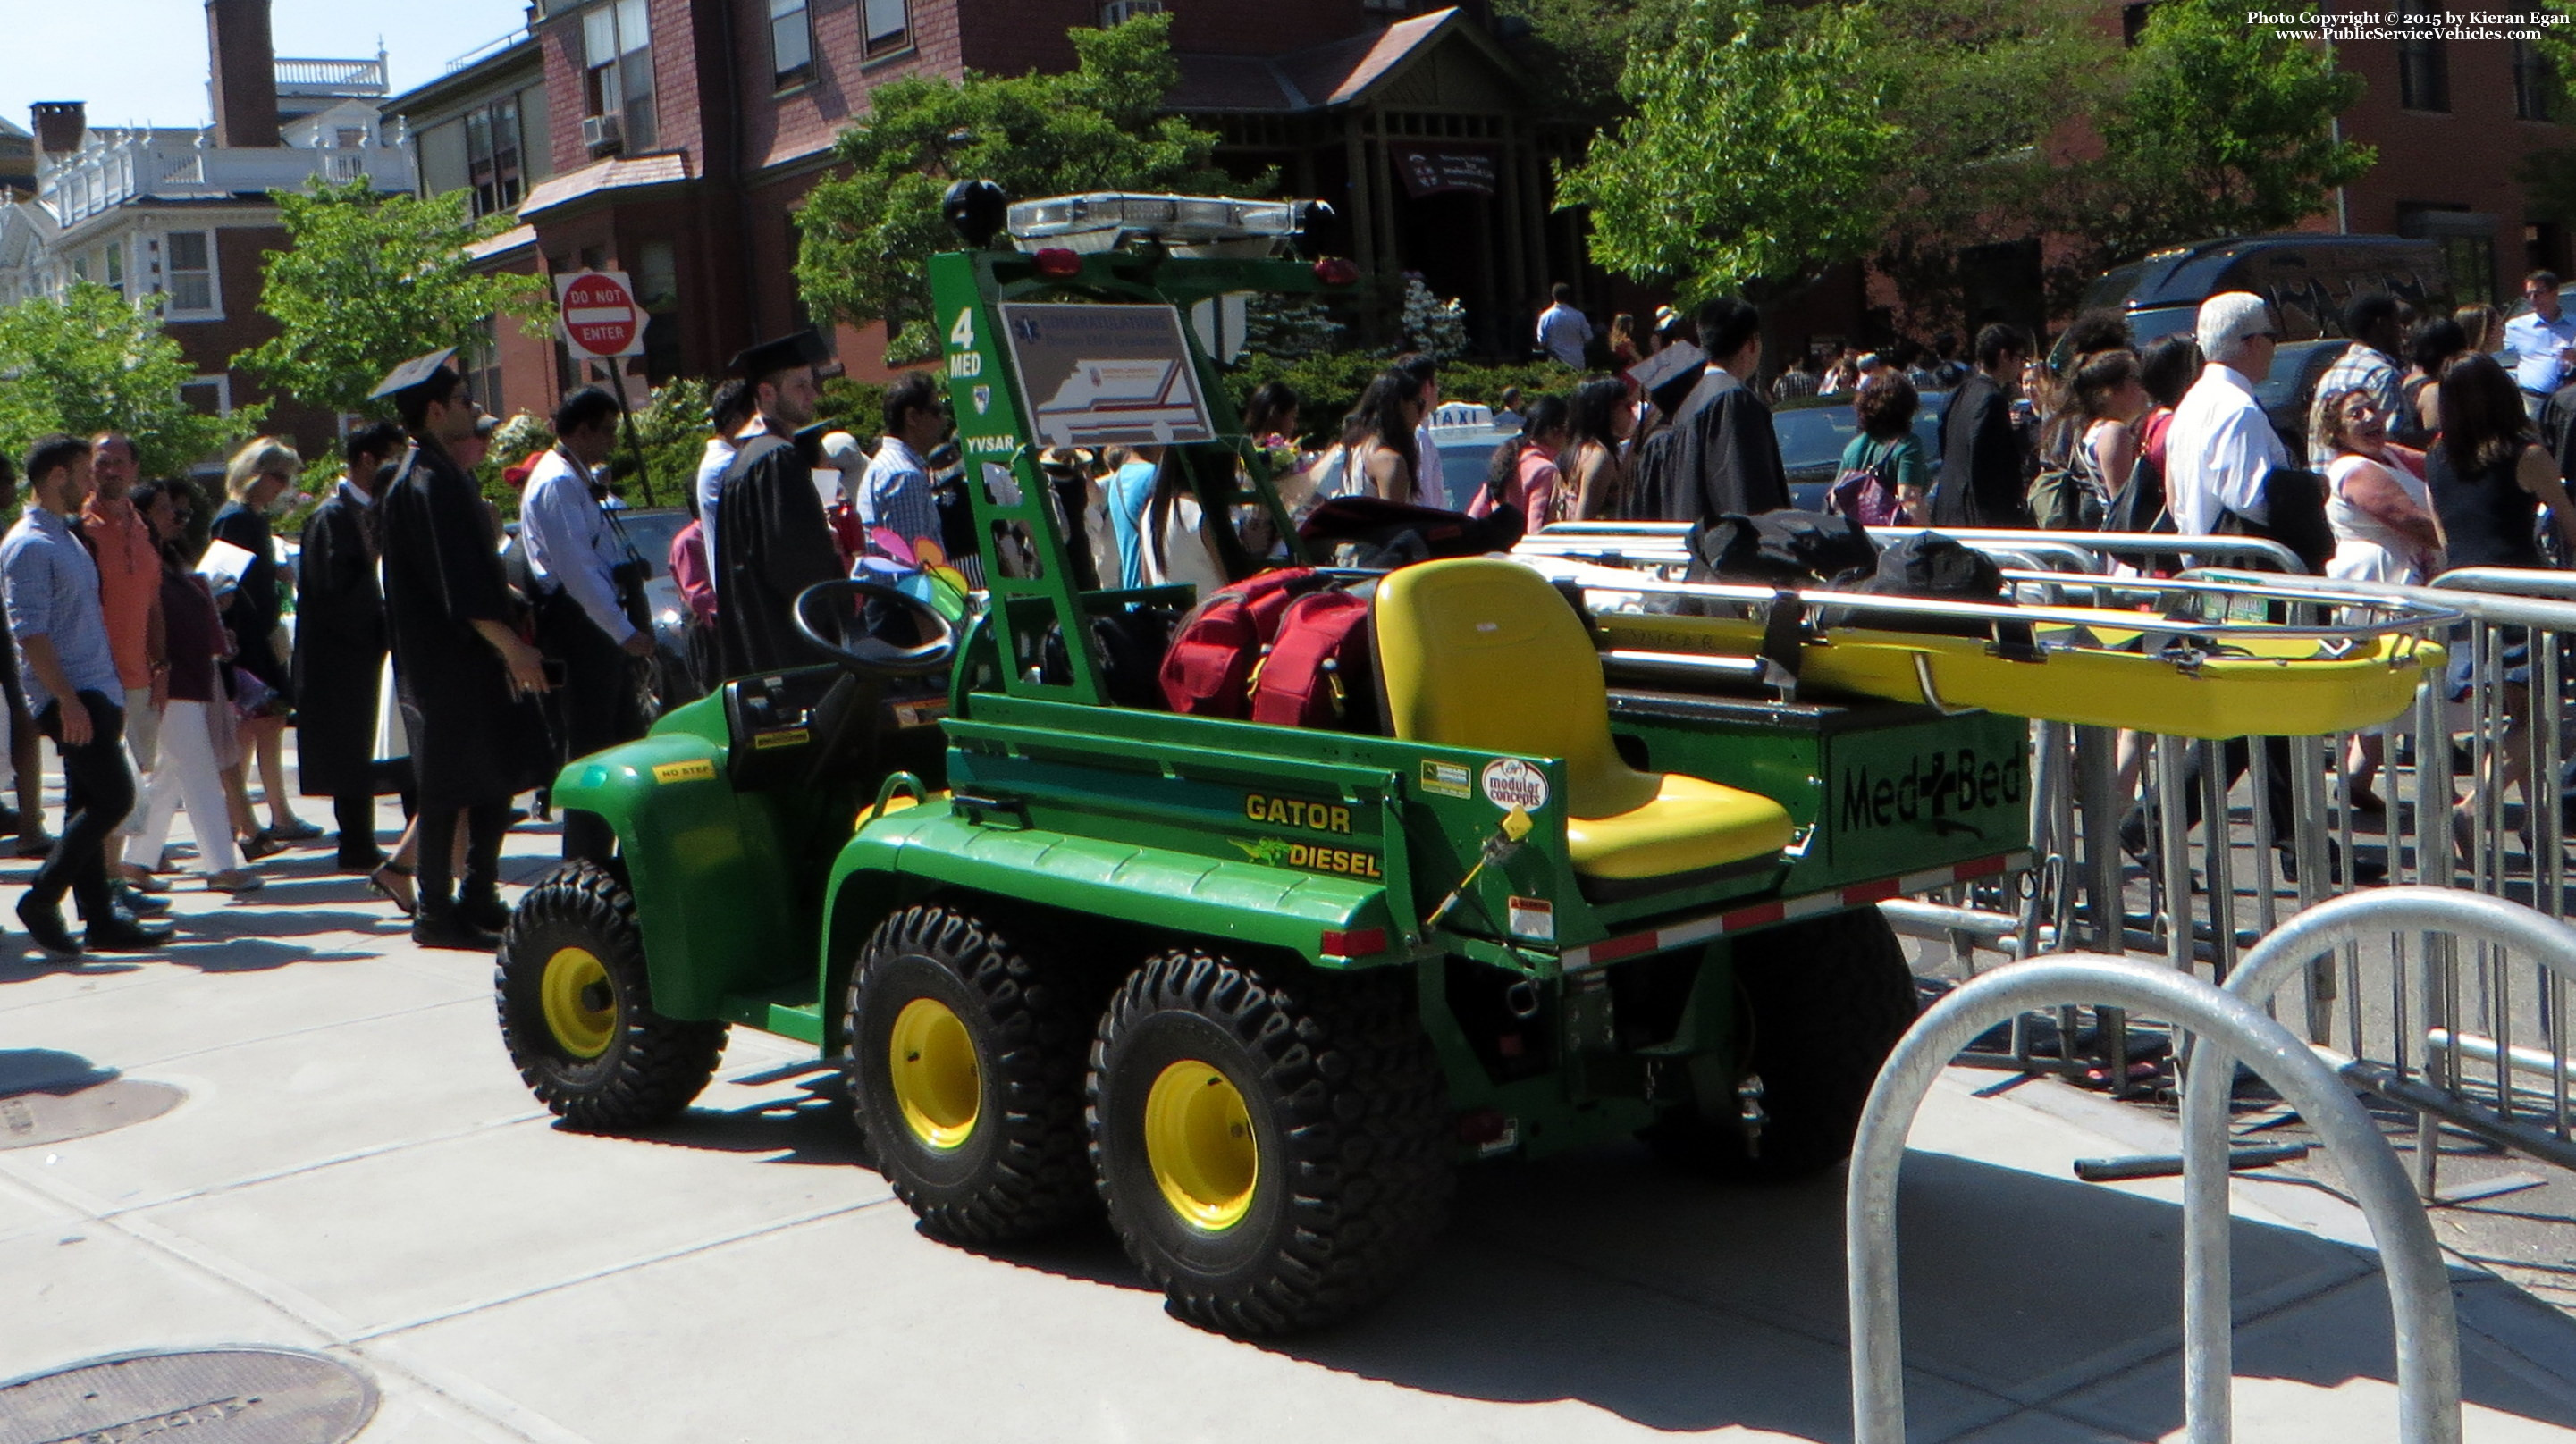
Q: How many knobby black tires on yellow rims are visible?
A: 3